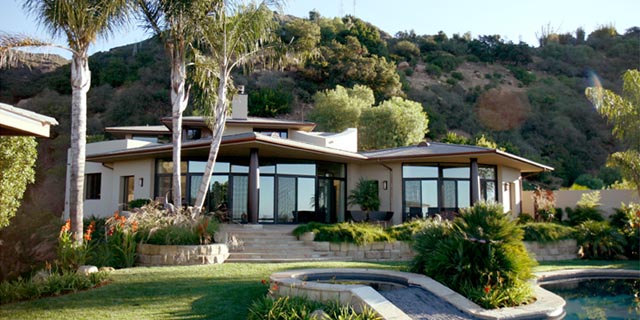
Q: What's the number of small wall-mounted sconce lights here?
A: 3